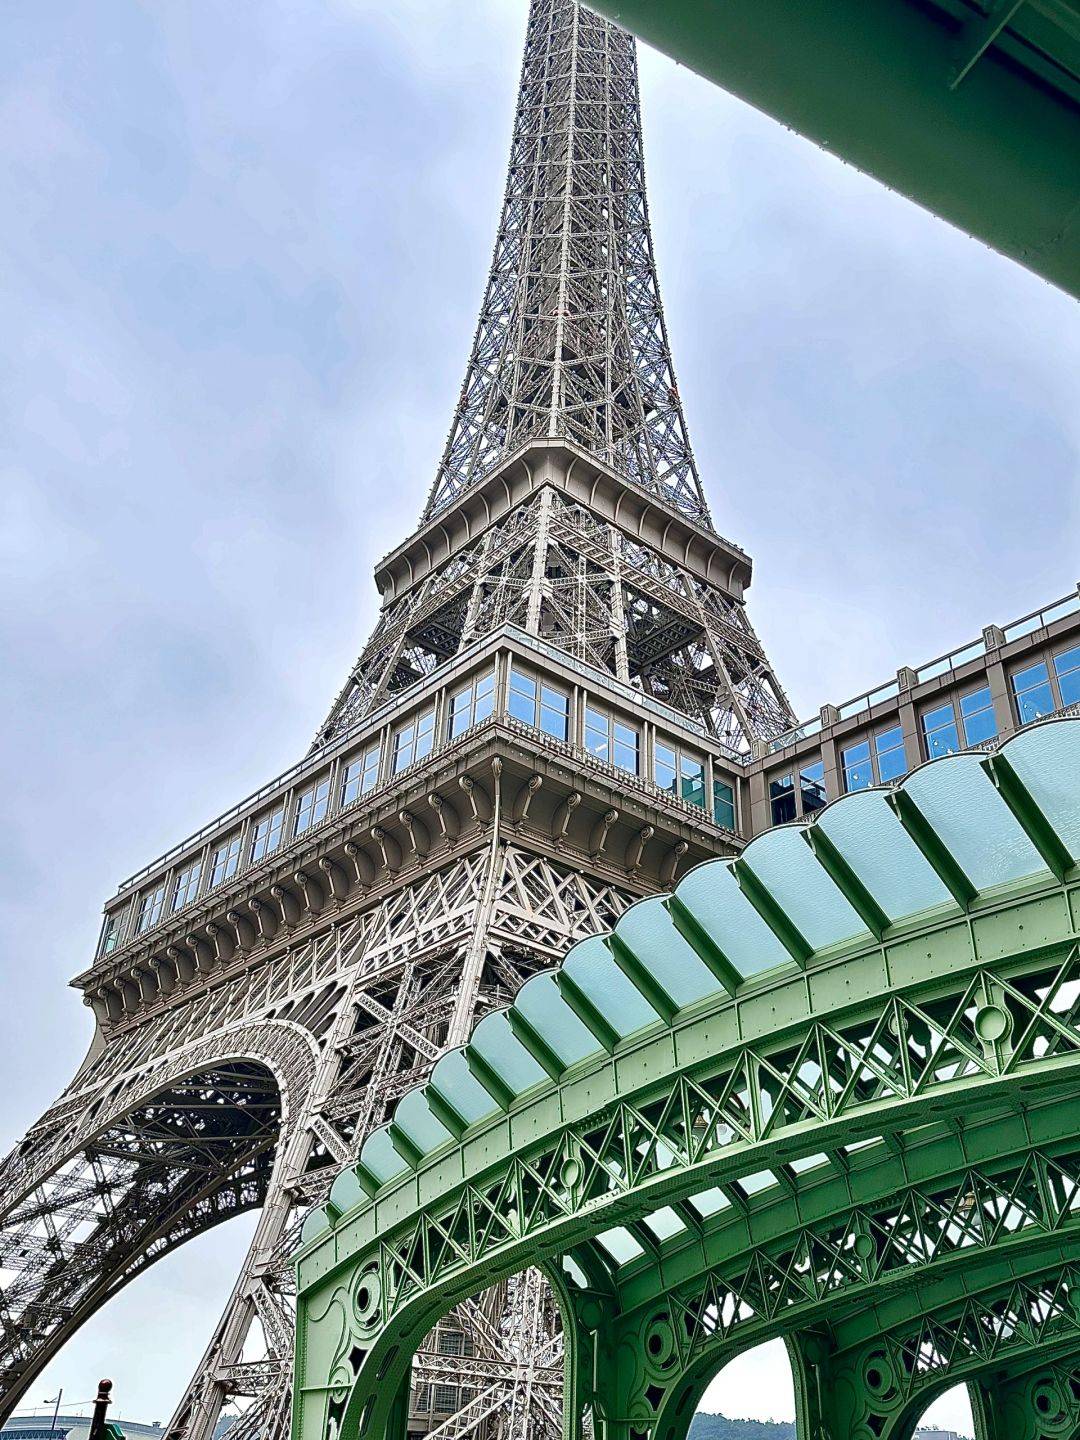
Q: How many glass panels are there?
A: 14